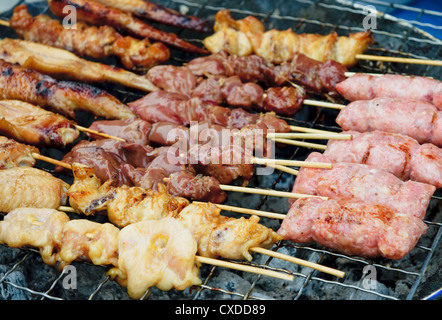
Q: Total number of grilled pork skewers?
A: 5